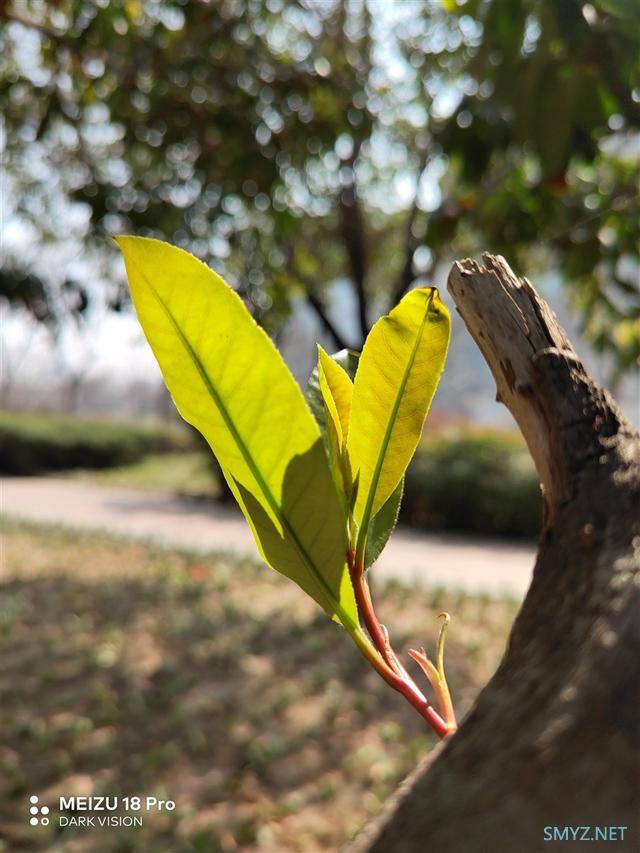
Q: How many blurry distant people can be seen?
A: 0